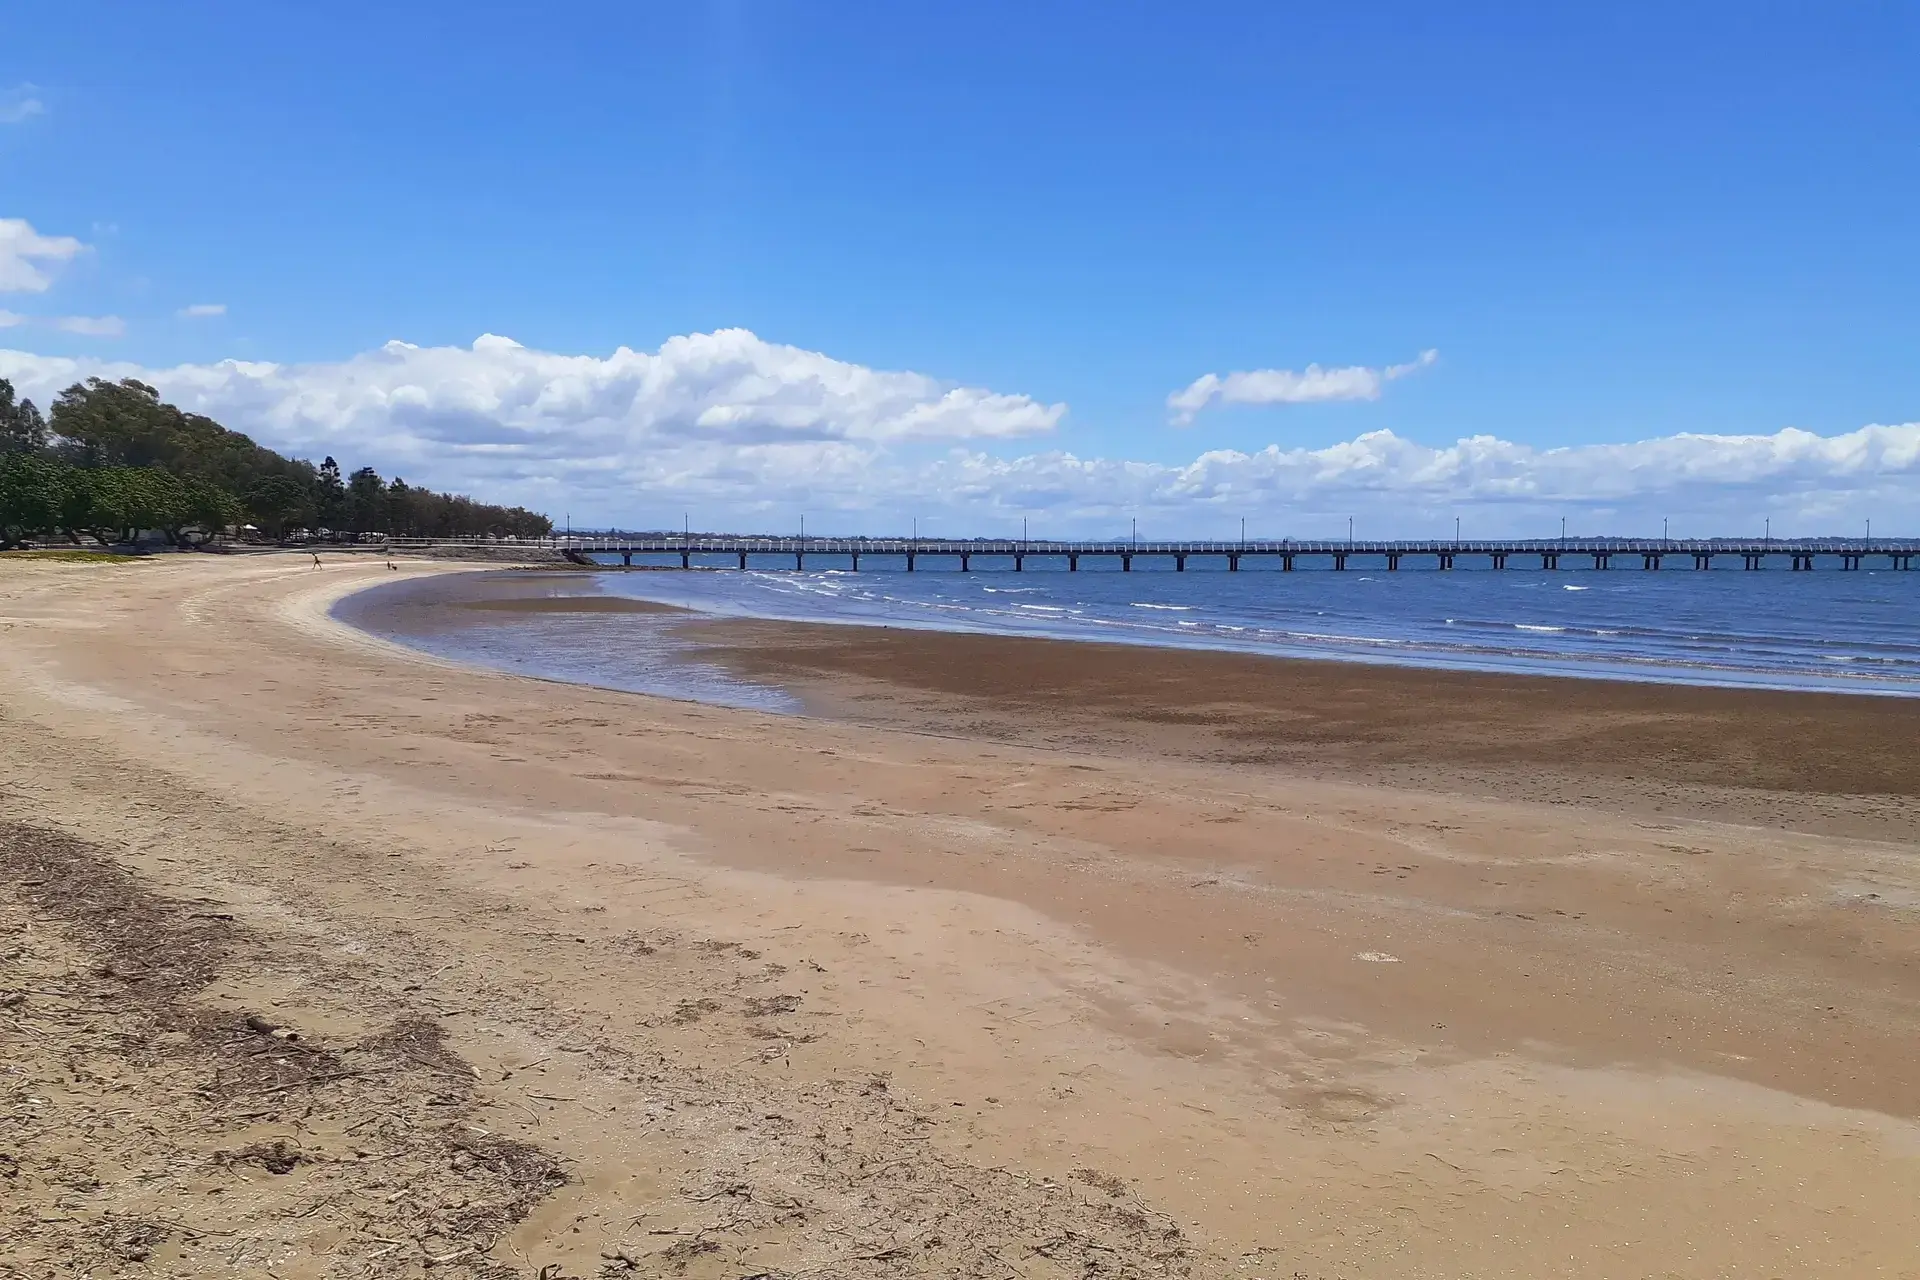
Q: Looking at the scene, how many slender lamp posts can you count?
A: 13